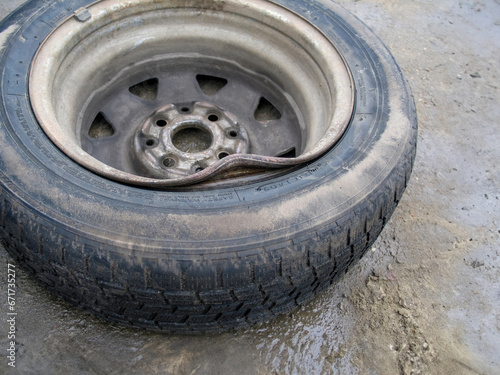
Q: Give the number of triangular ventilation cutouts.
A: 5